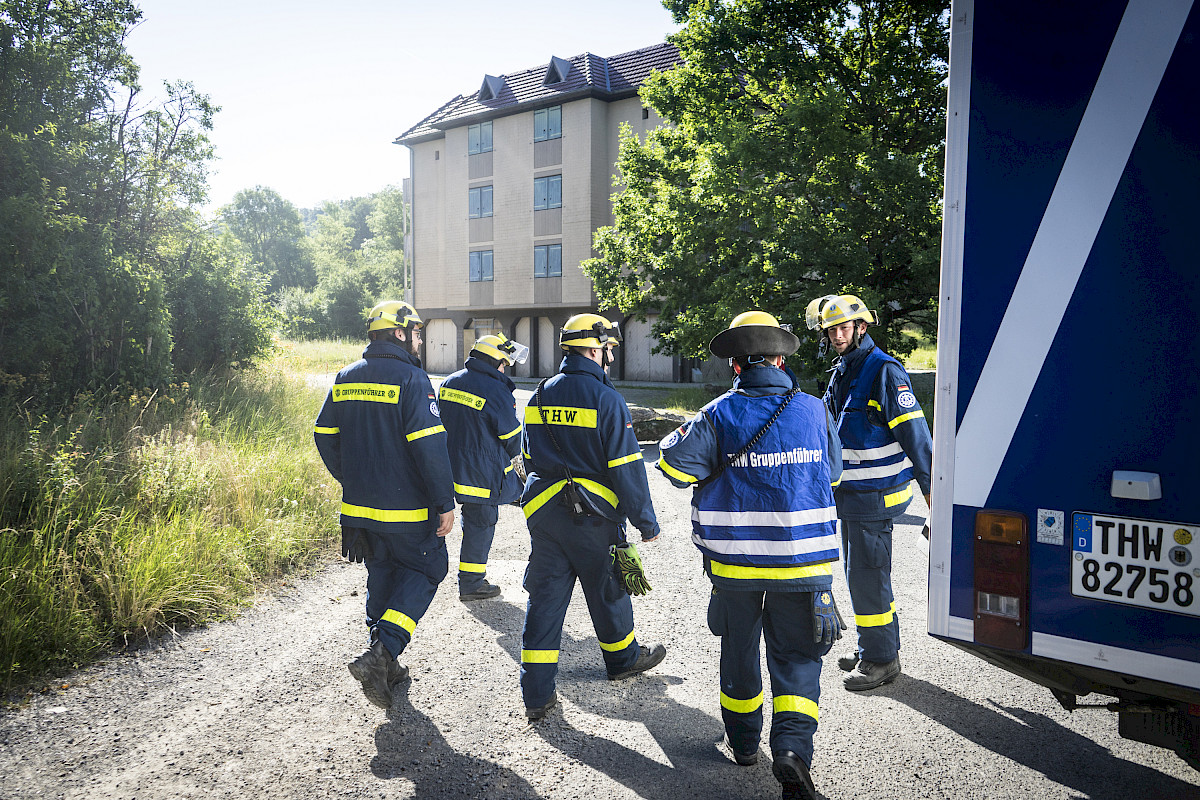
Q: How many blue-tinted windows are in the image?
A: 6